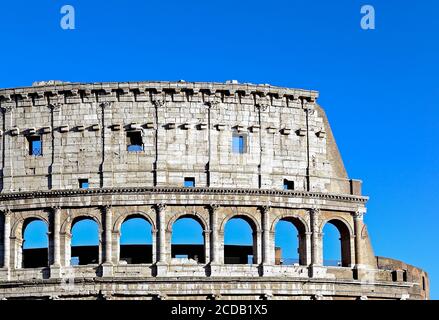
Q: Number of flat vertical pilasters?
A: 7